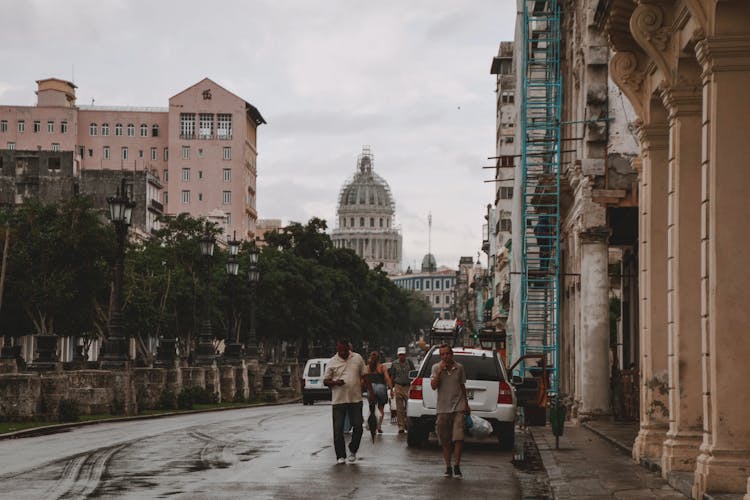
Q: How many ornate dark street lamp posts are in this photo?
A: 4